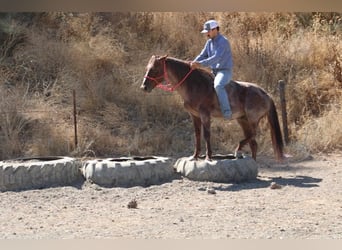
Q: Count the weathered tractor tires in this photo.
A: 3